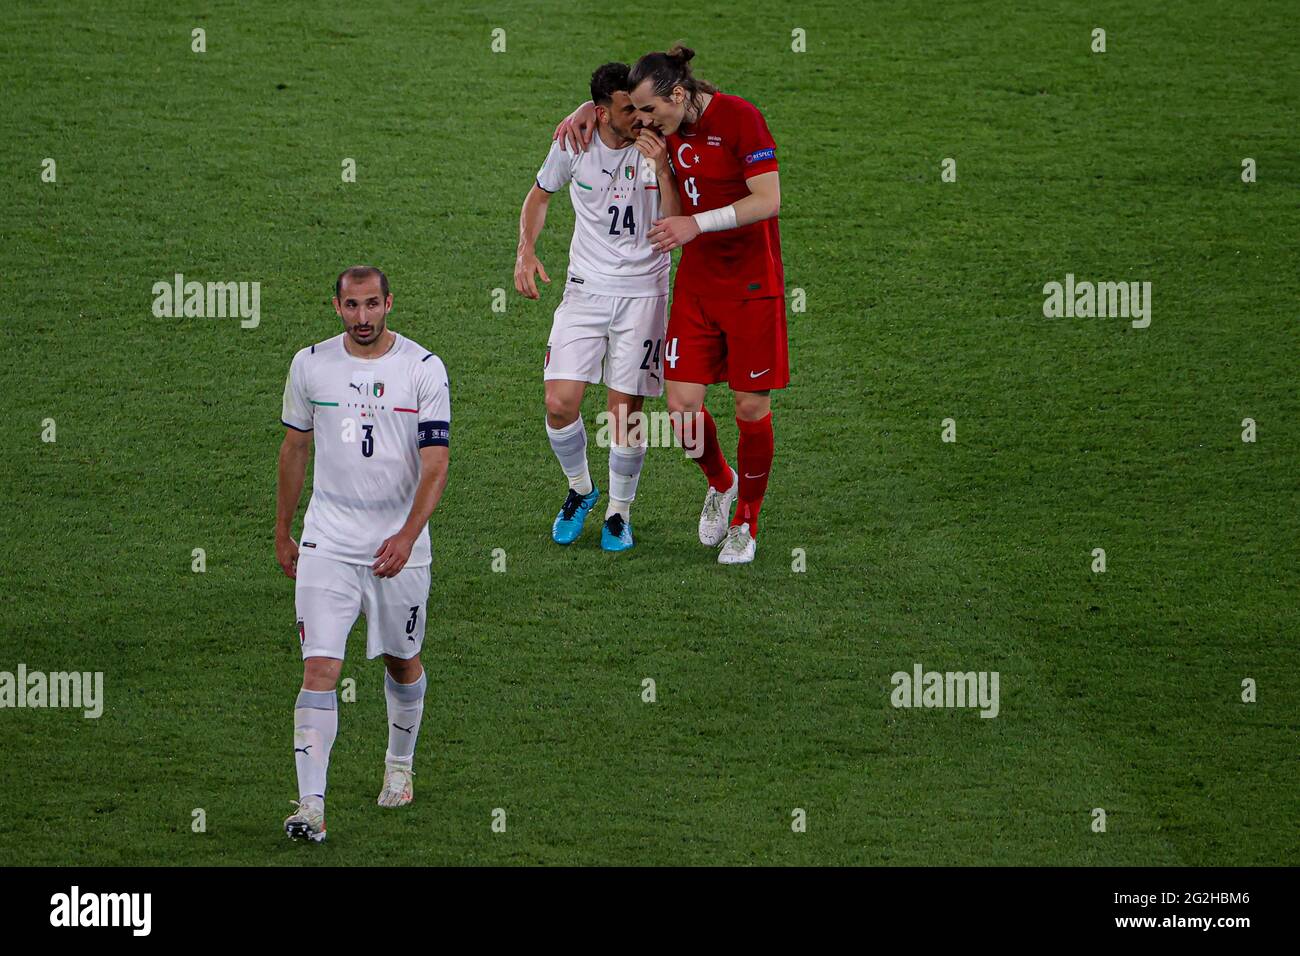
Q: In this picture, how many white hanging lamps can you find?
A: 0